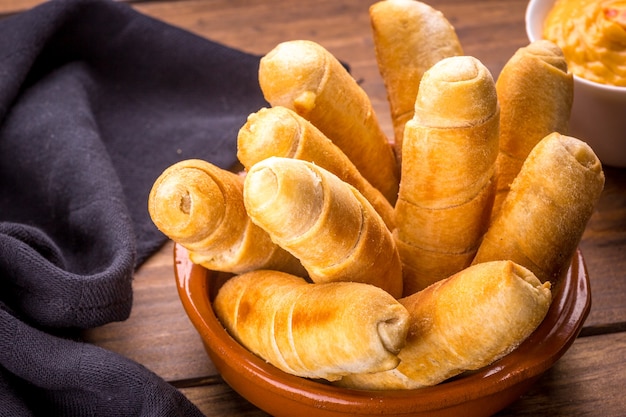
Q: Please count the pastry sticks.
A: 10